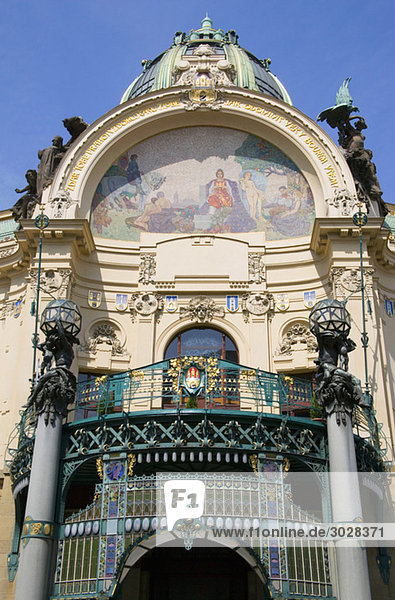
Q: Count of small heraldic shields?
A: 8